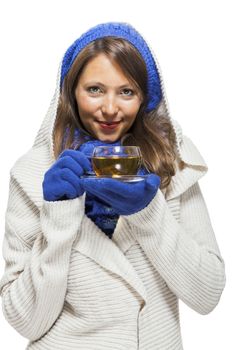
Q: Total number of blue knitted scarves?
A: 1